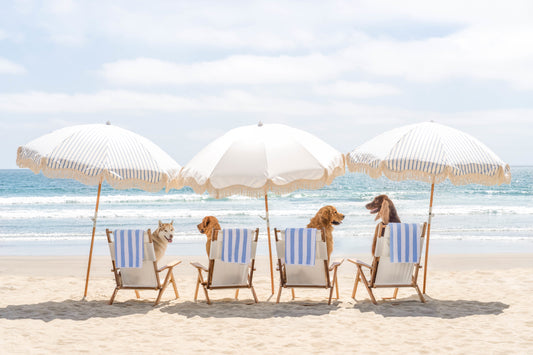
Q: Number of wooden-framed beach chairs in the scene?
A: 4